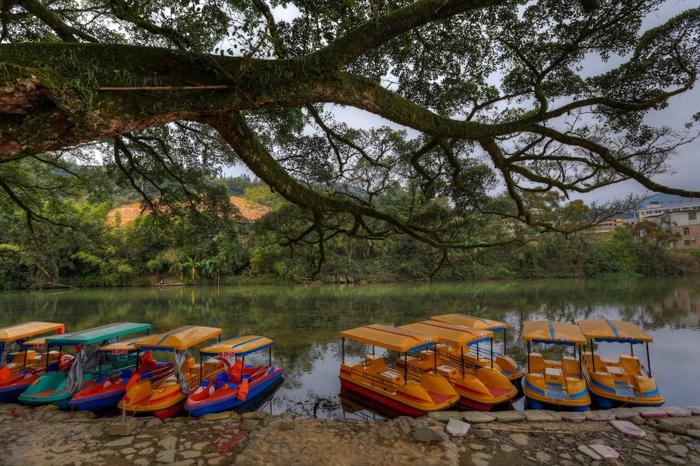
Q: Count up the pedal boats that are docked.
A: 11